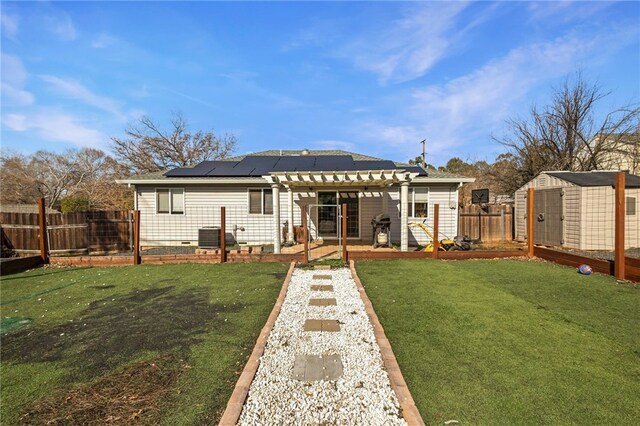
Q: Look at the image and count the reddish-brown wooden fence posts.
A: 8